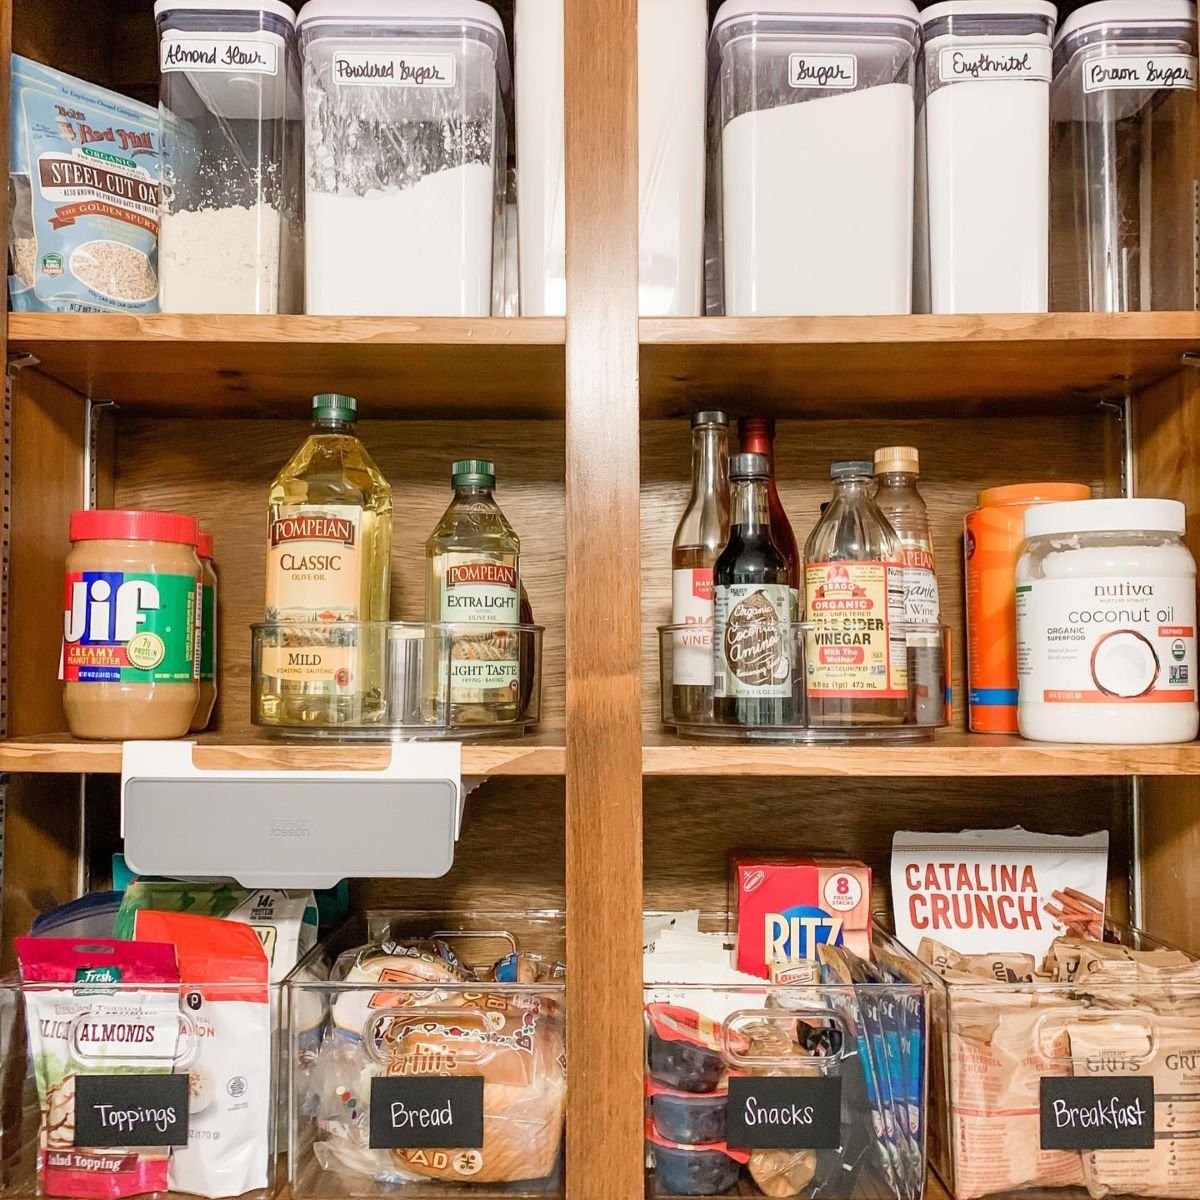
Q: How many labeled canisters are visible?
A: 5